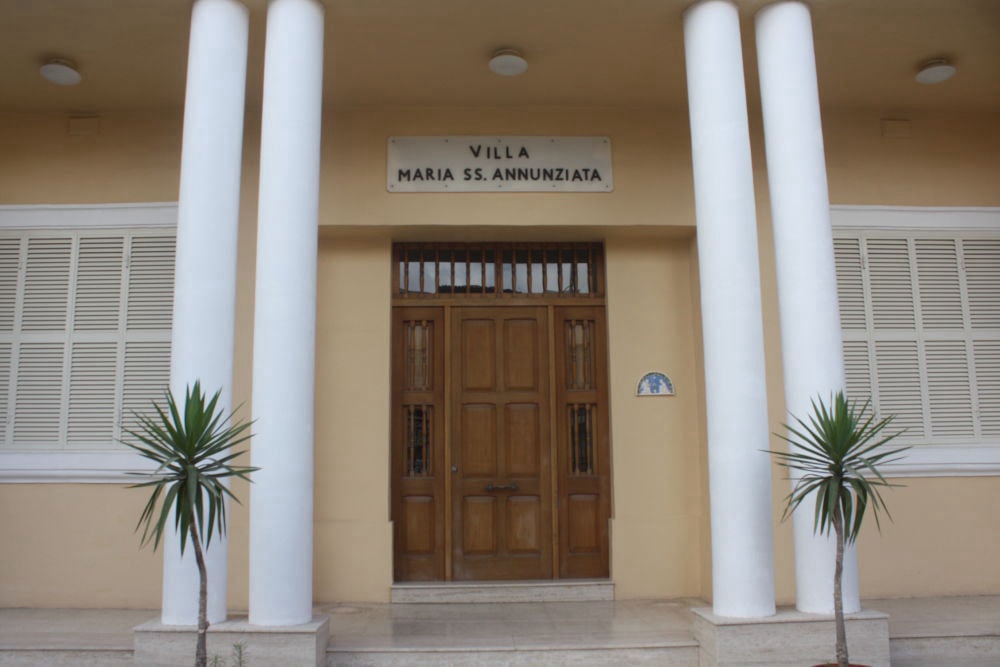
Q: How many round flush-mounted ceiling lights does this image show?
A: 3